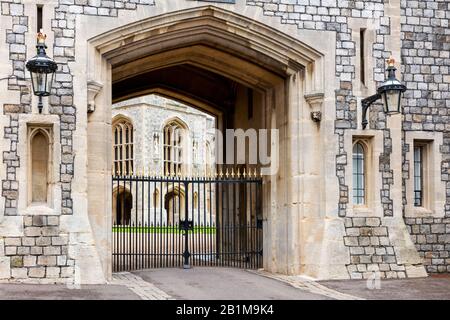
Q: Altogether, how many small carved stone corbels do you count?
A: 2